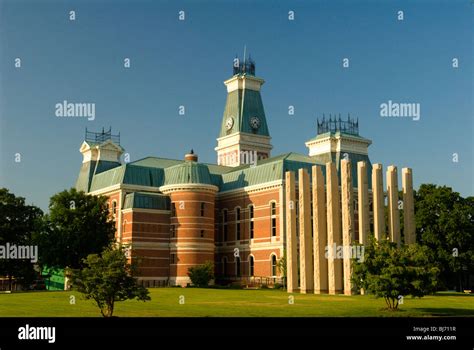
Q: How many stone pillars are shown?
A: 9